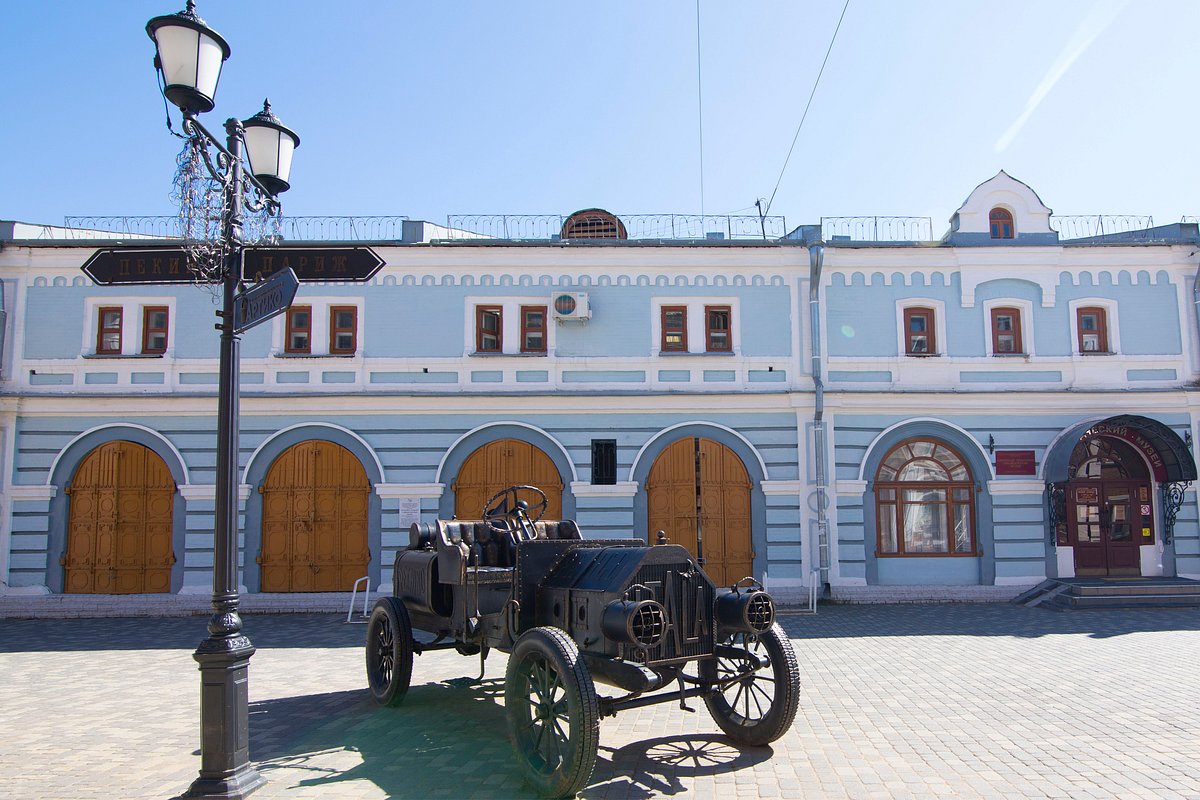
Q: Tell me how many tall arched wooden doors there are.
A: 4